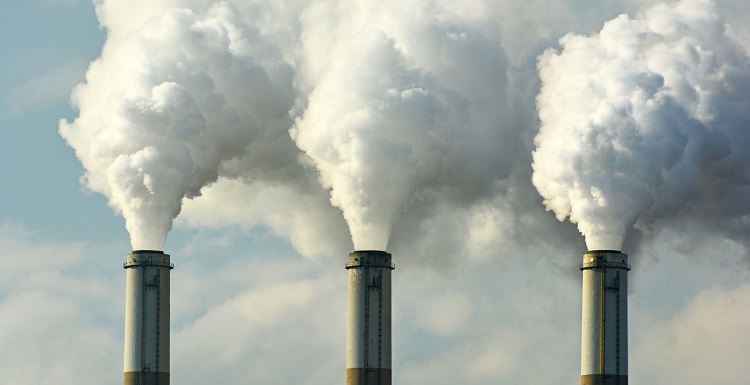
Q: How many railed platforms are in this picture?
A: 3